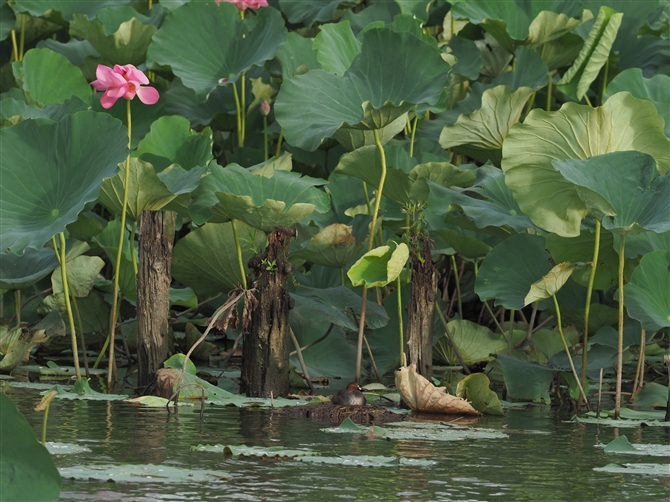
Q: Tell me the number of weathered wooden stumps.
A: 3